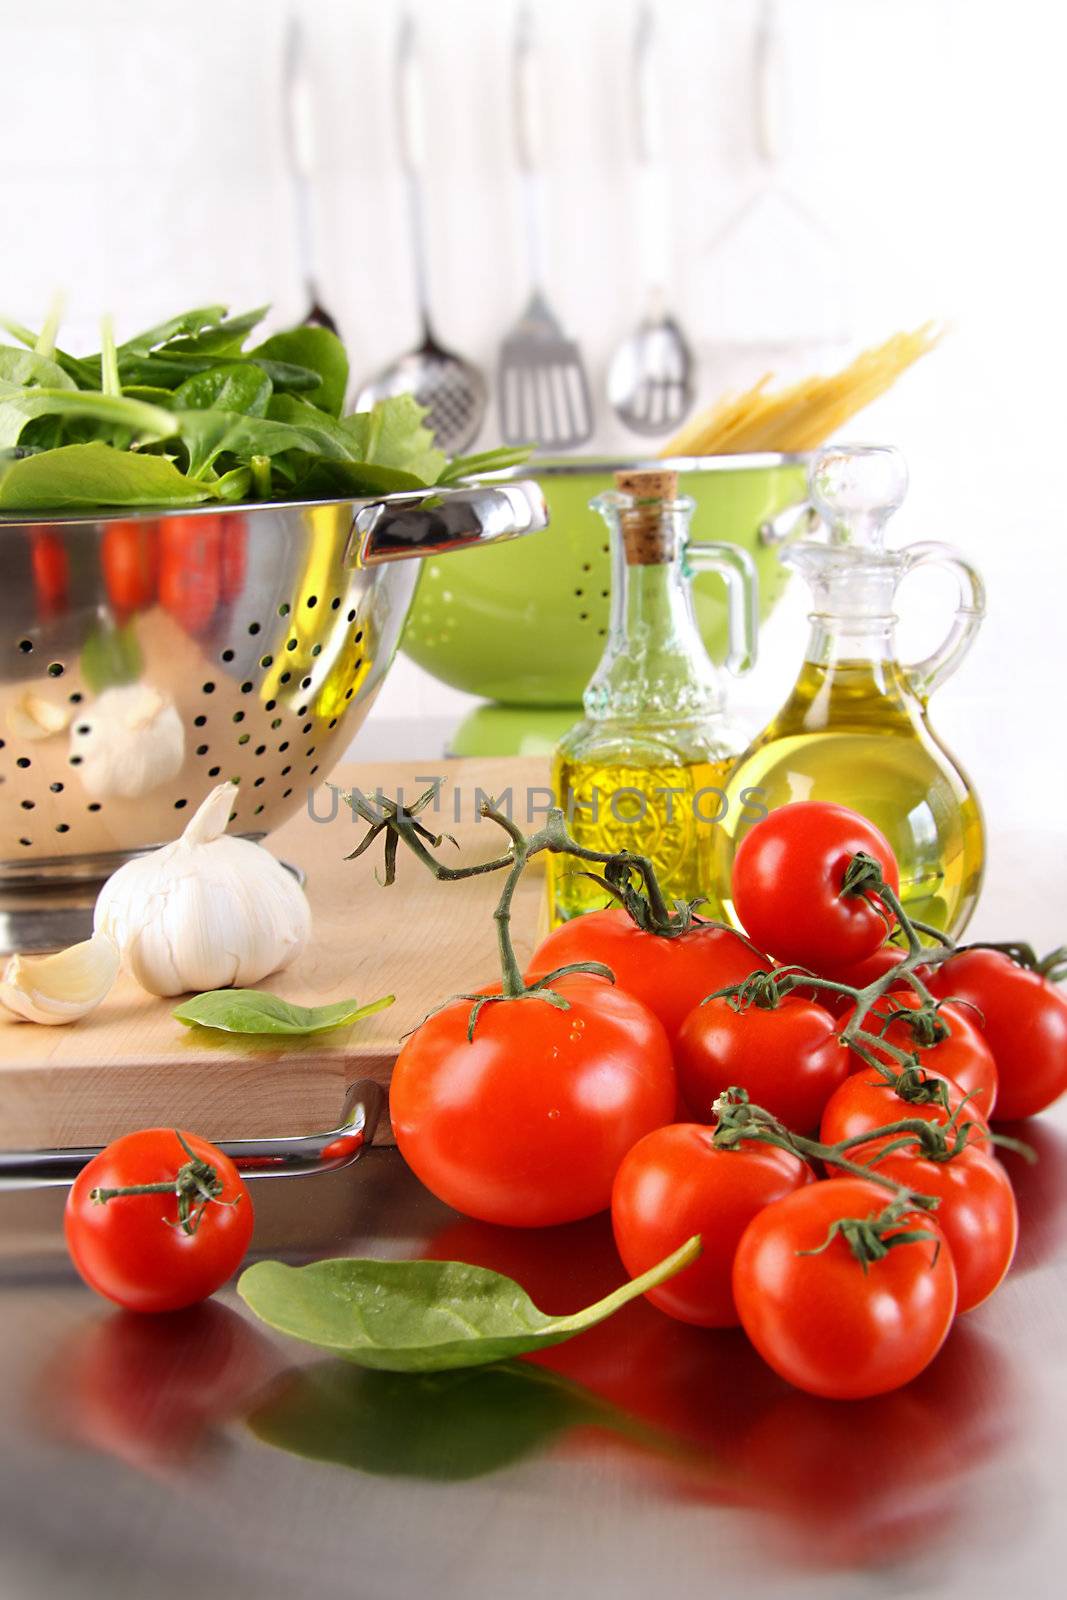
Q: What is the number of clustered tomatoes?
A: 11